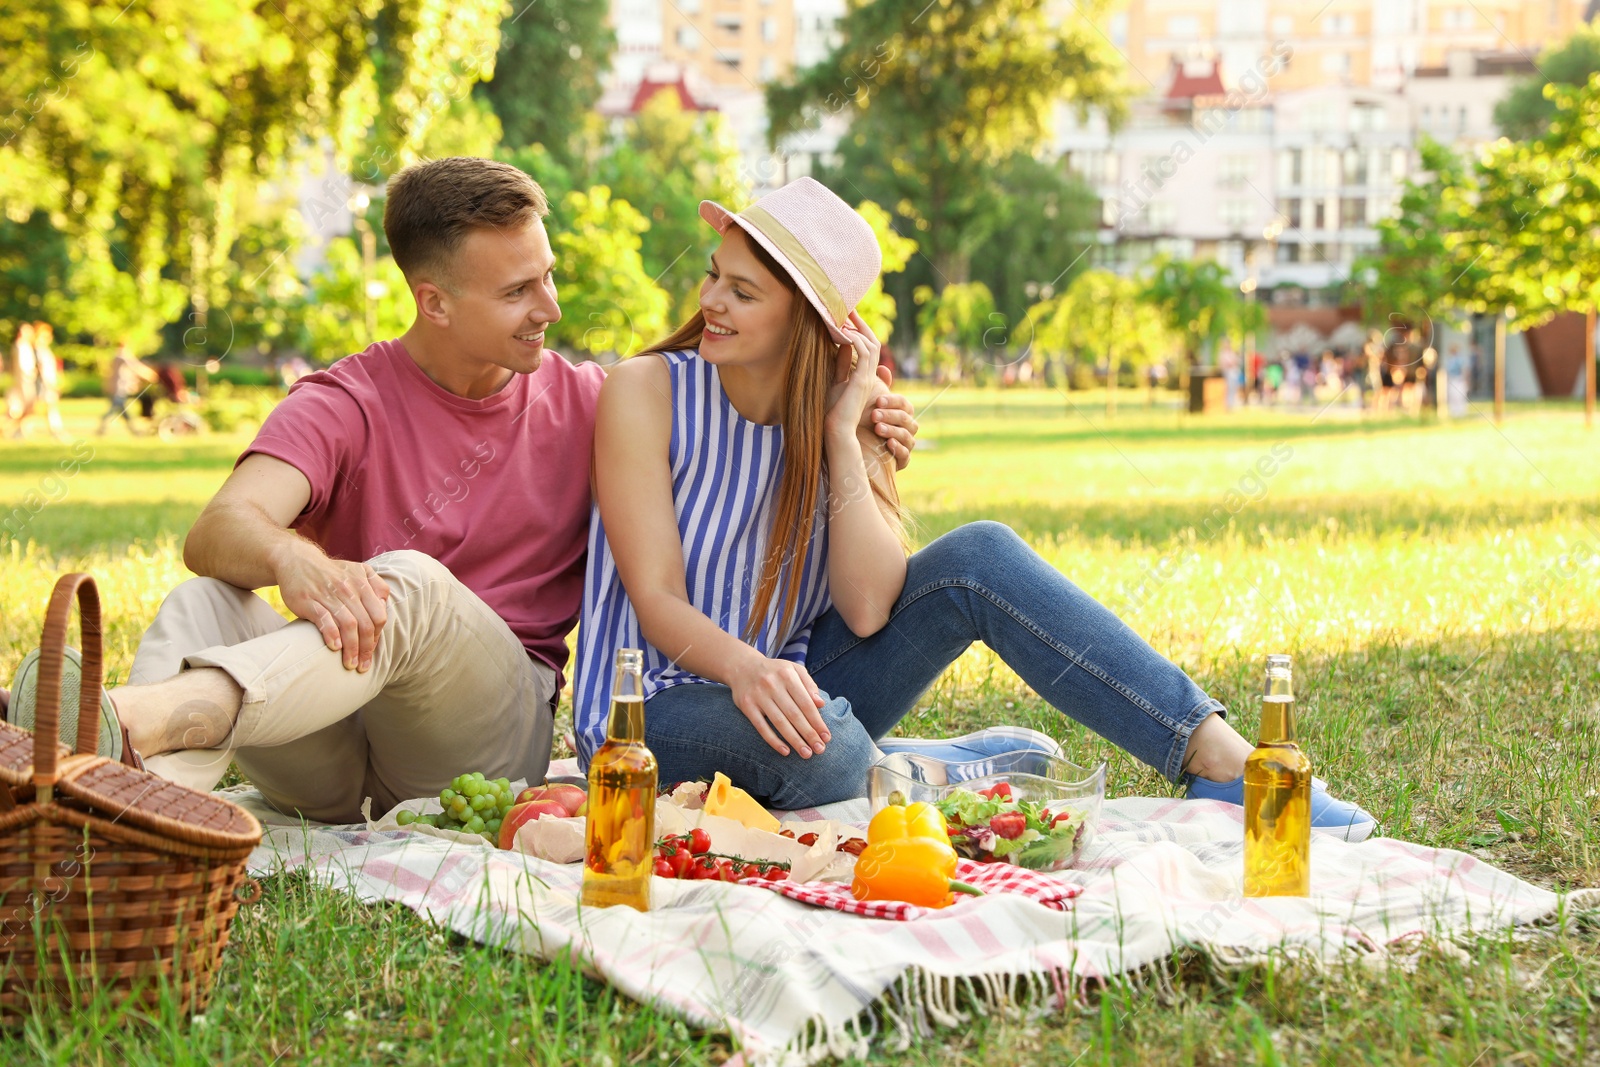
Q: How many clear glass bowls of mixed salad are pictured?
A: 1